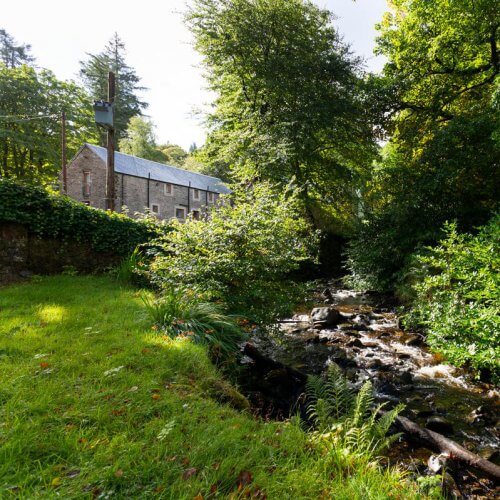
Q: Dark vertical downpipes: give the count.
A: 4